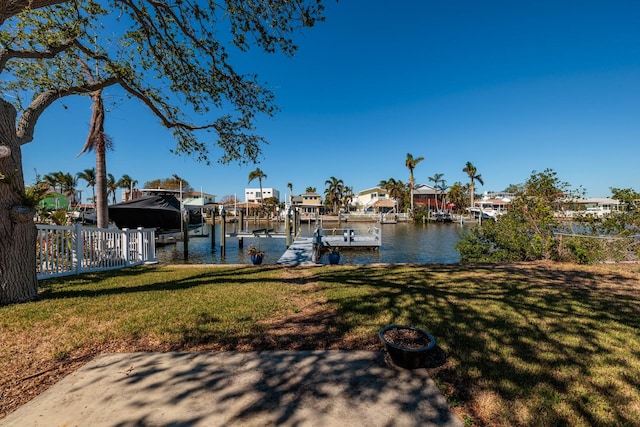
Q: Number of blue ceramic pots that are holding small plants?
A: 2